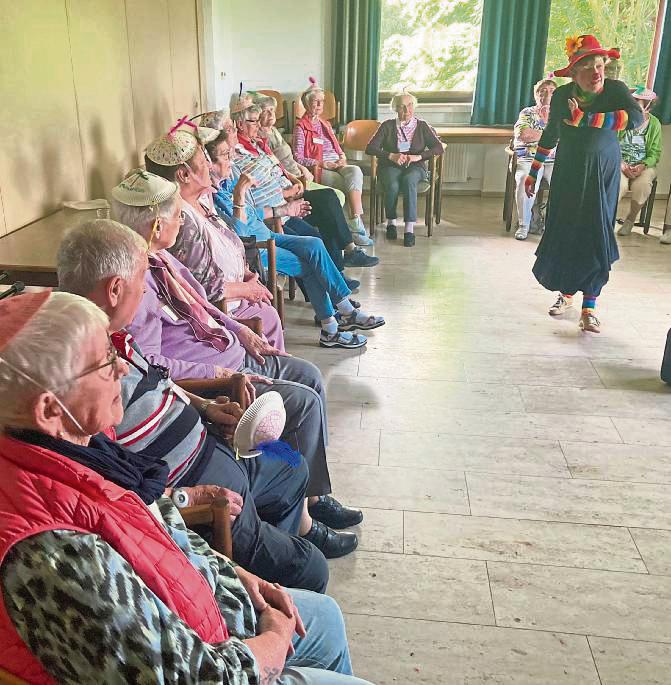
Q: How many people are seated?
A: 12